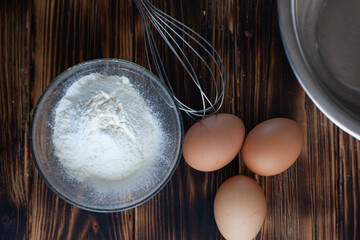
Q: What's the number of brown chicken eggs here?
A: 3